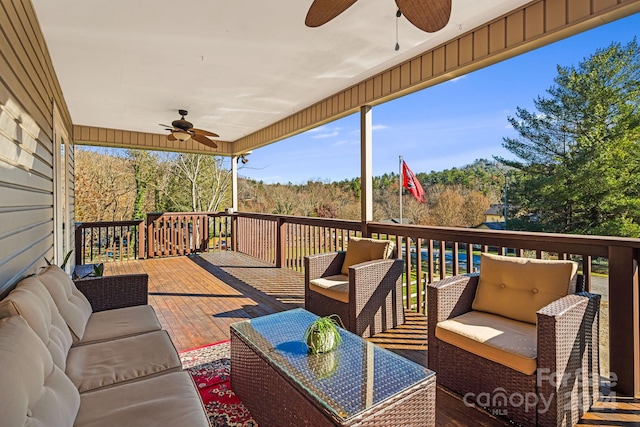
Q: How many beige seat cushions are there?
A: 5